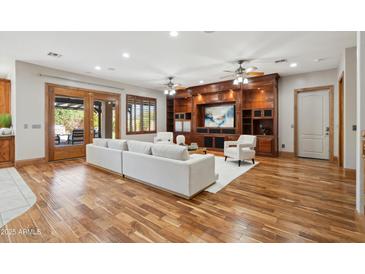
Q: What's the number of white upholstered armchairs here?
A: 2